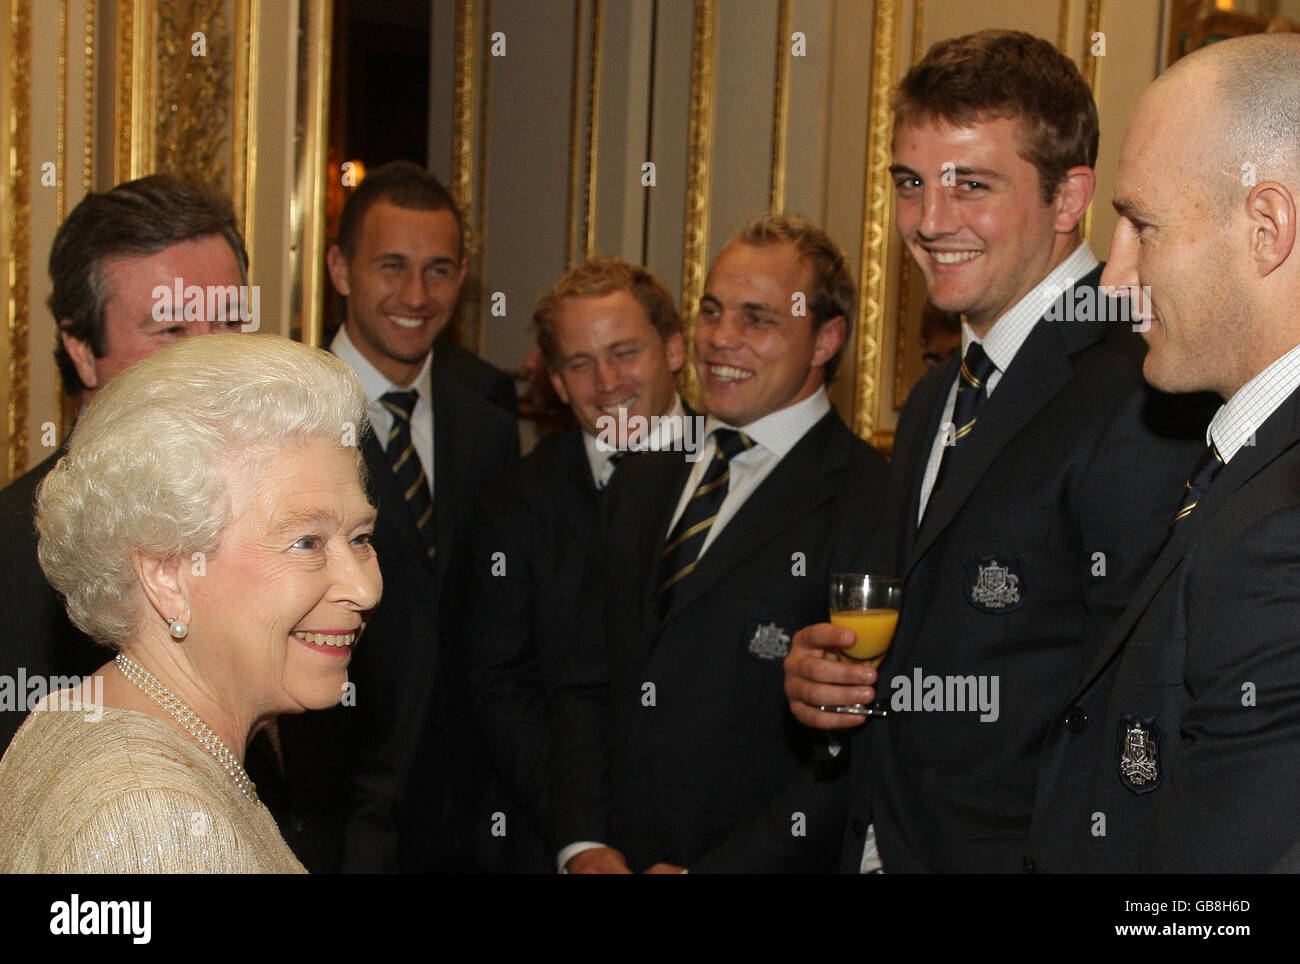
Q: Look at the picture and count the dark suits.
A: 6